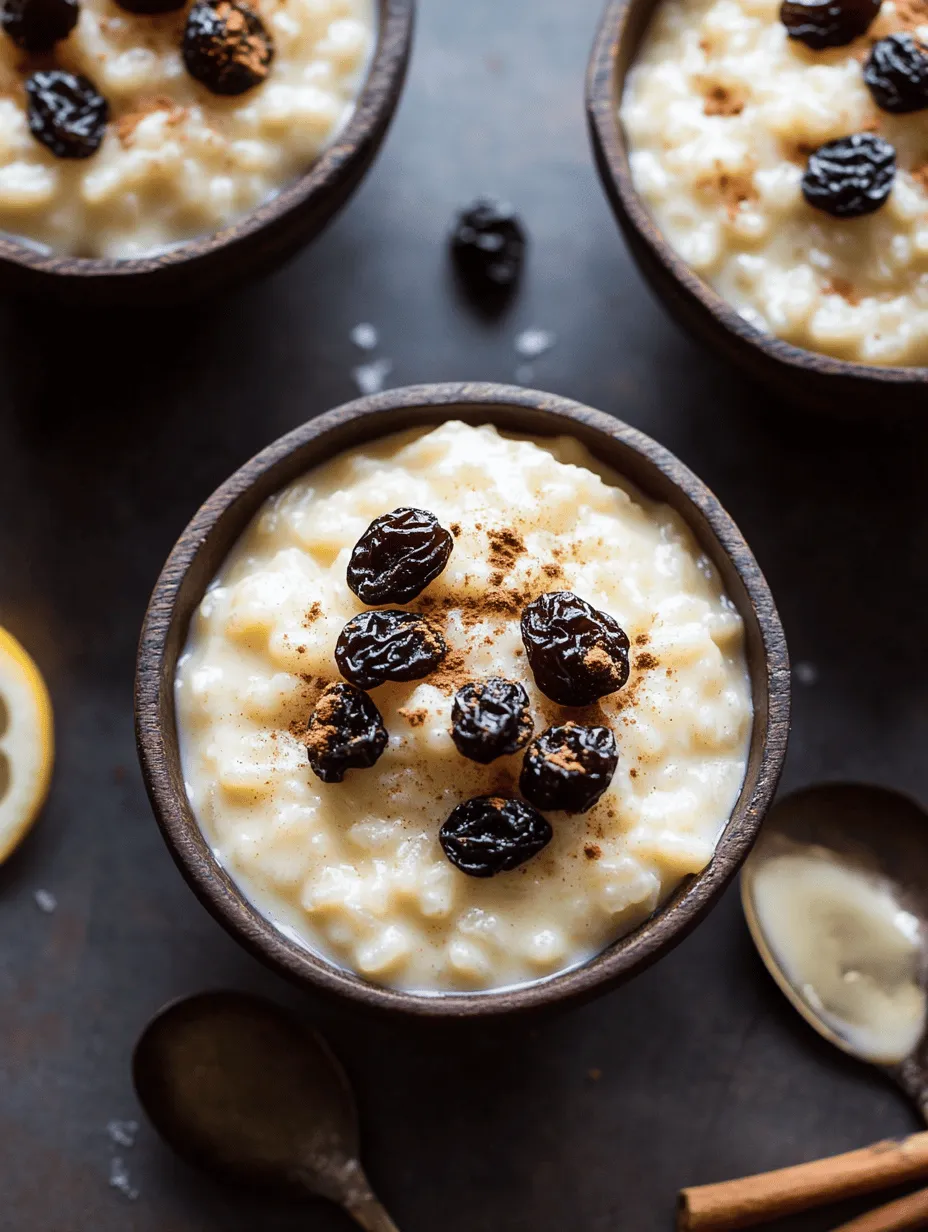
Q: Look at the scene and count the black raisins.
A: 15